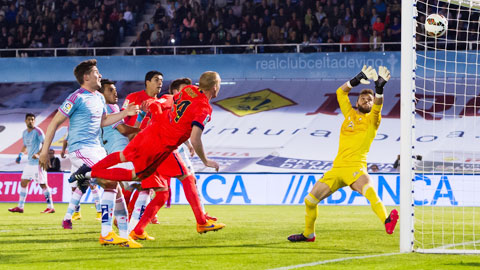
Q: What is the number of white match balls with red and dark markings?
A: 1